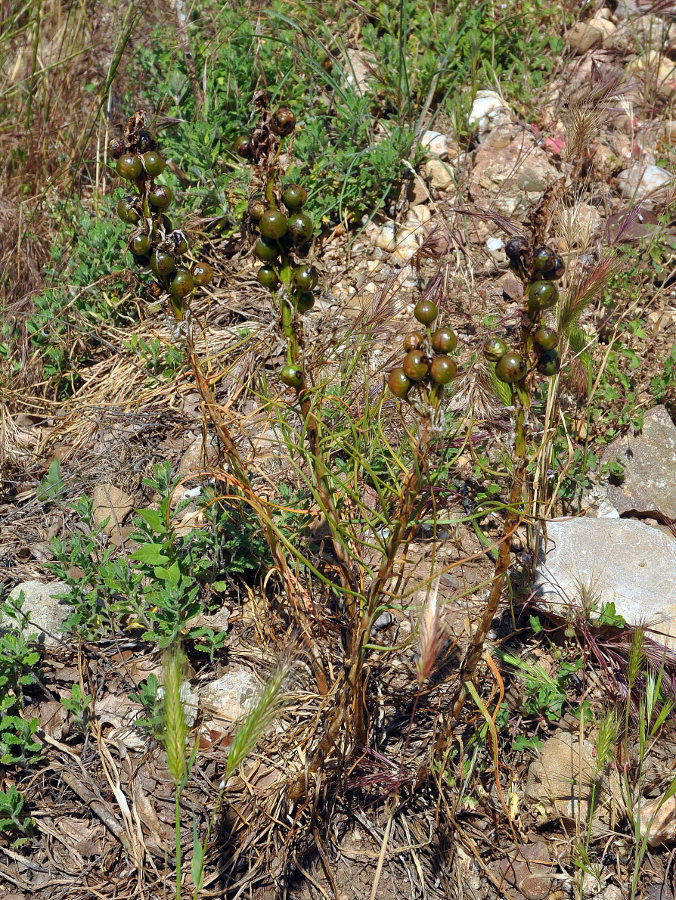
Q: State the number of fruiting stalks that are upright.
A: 4